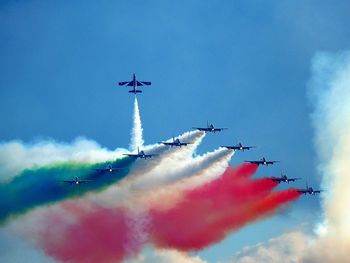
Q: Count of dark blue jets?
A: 10